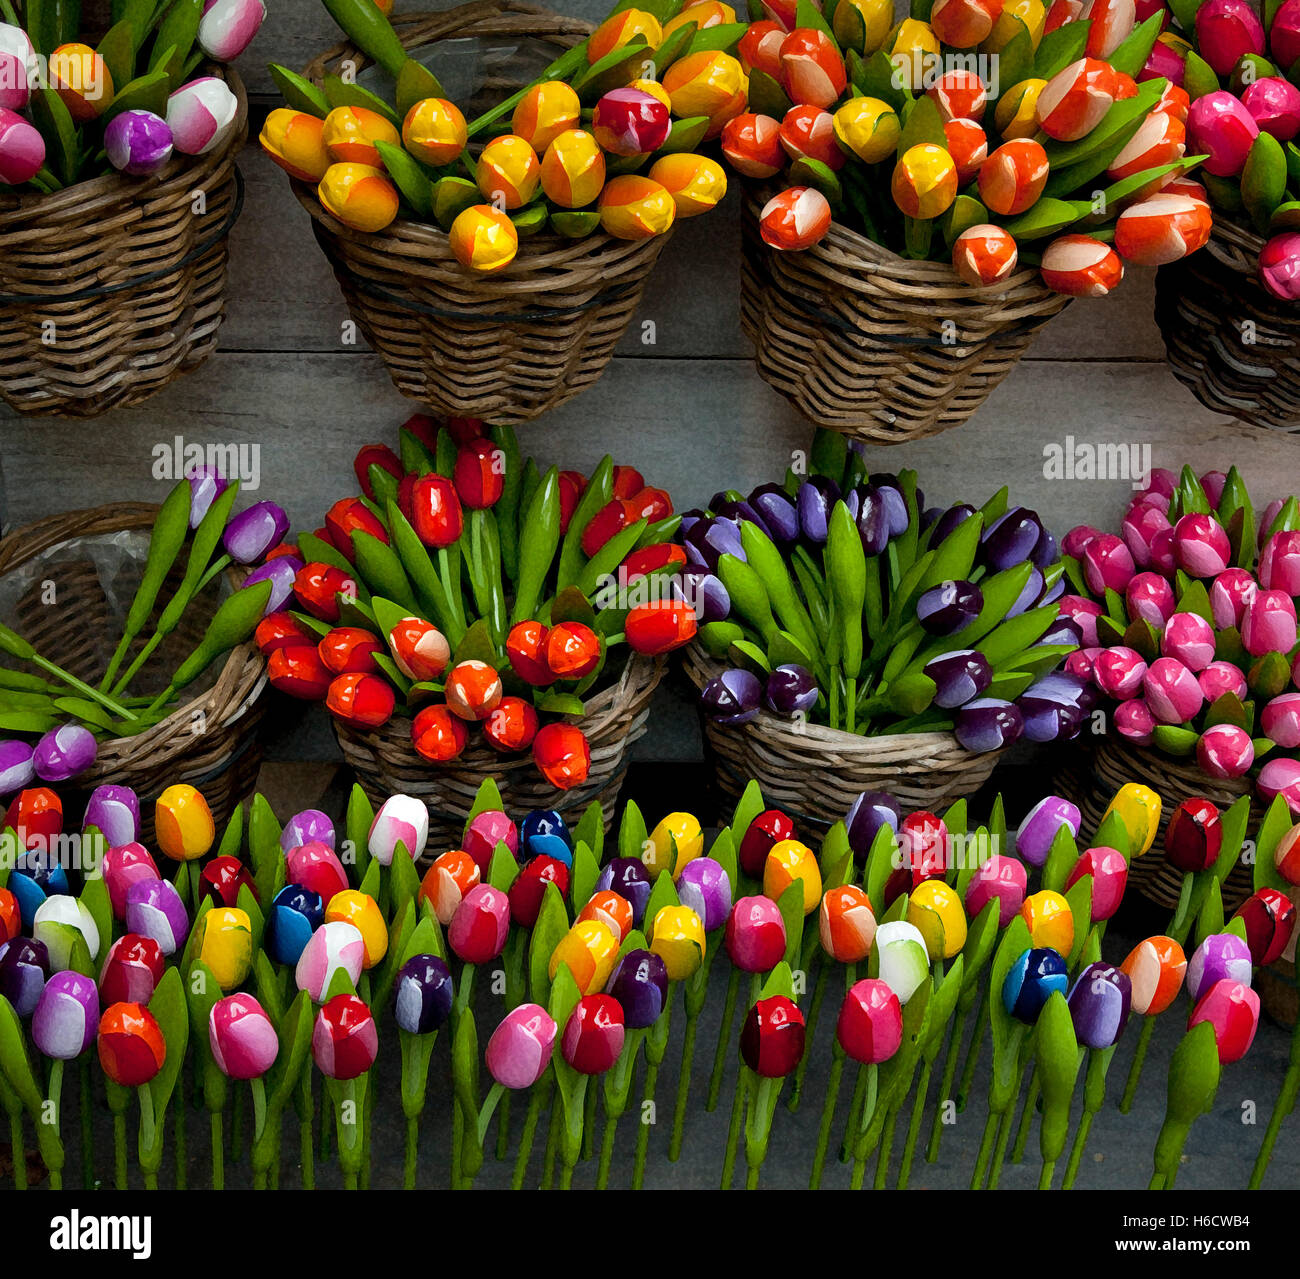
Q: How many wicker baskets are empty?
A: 0